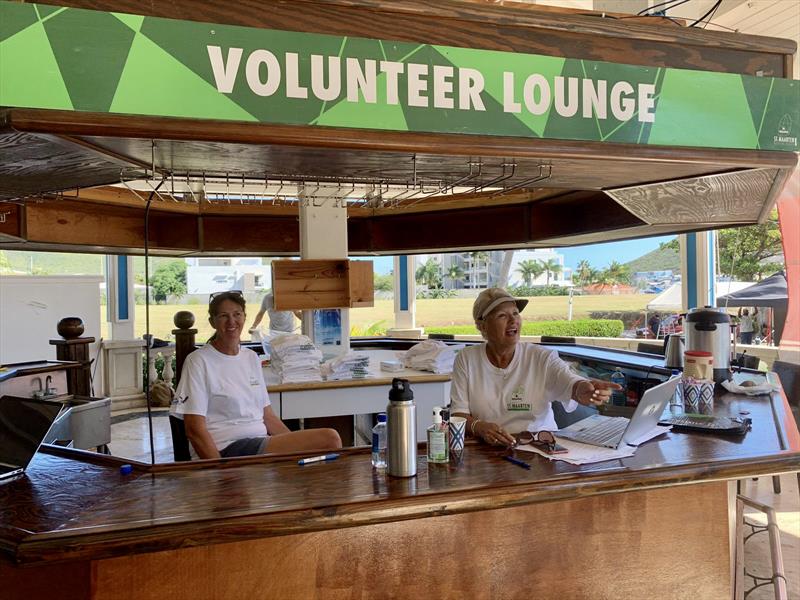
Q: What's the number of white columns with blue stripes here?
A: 3